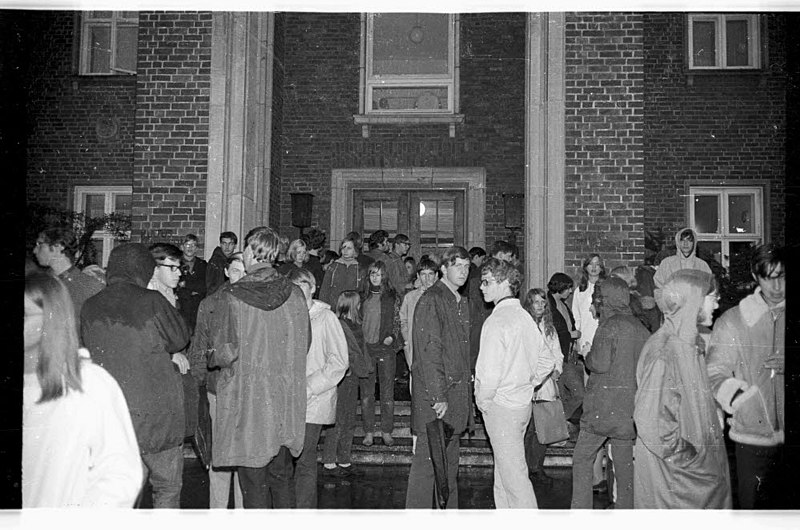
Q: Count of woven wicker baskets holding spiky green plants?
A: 0